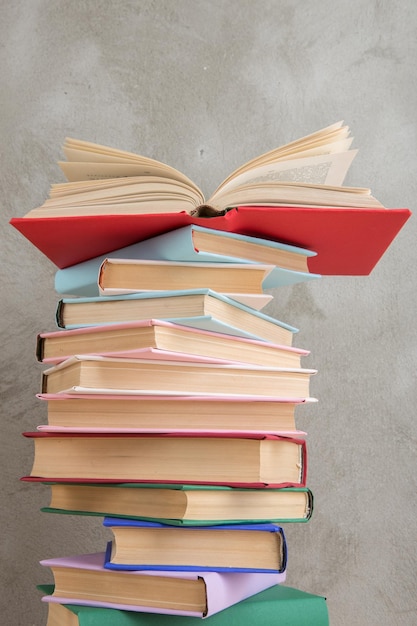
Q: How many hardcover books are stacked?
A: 12